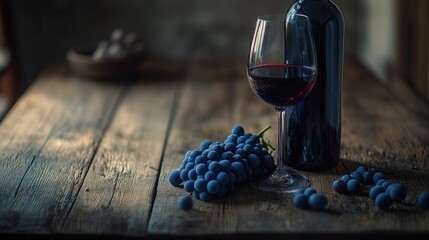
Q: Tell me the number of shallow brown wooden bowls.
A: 1